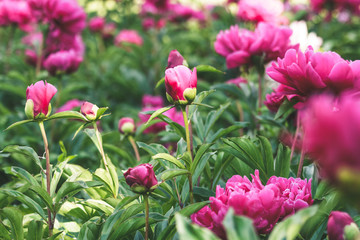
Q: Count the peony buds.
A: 7